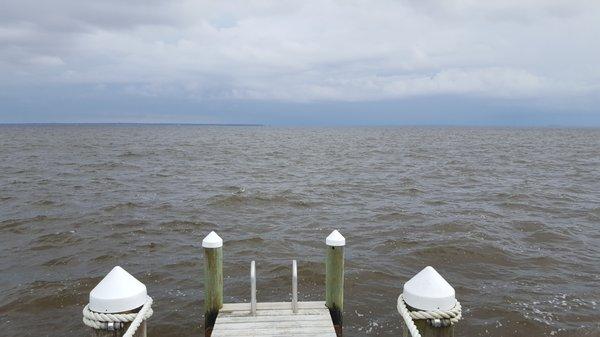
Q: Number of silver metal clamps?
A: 2